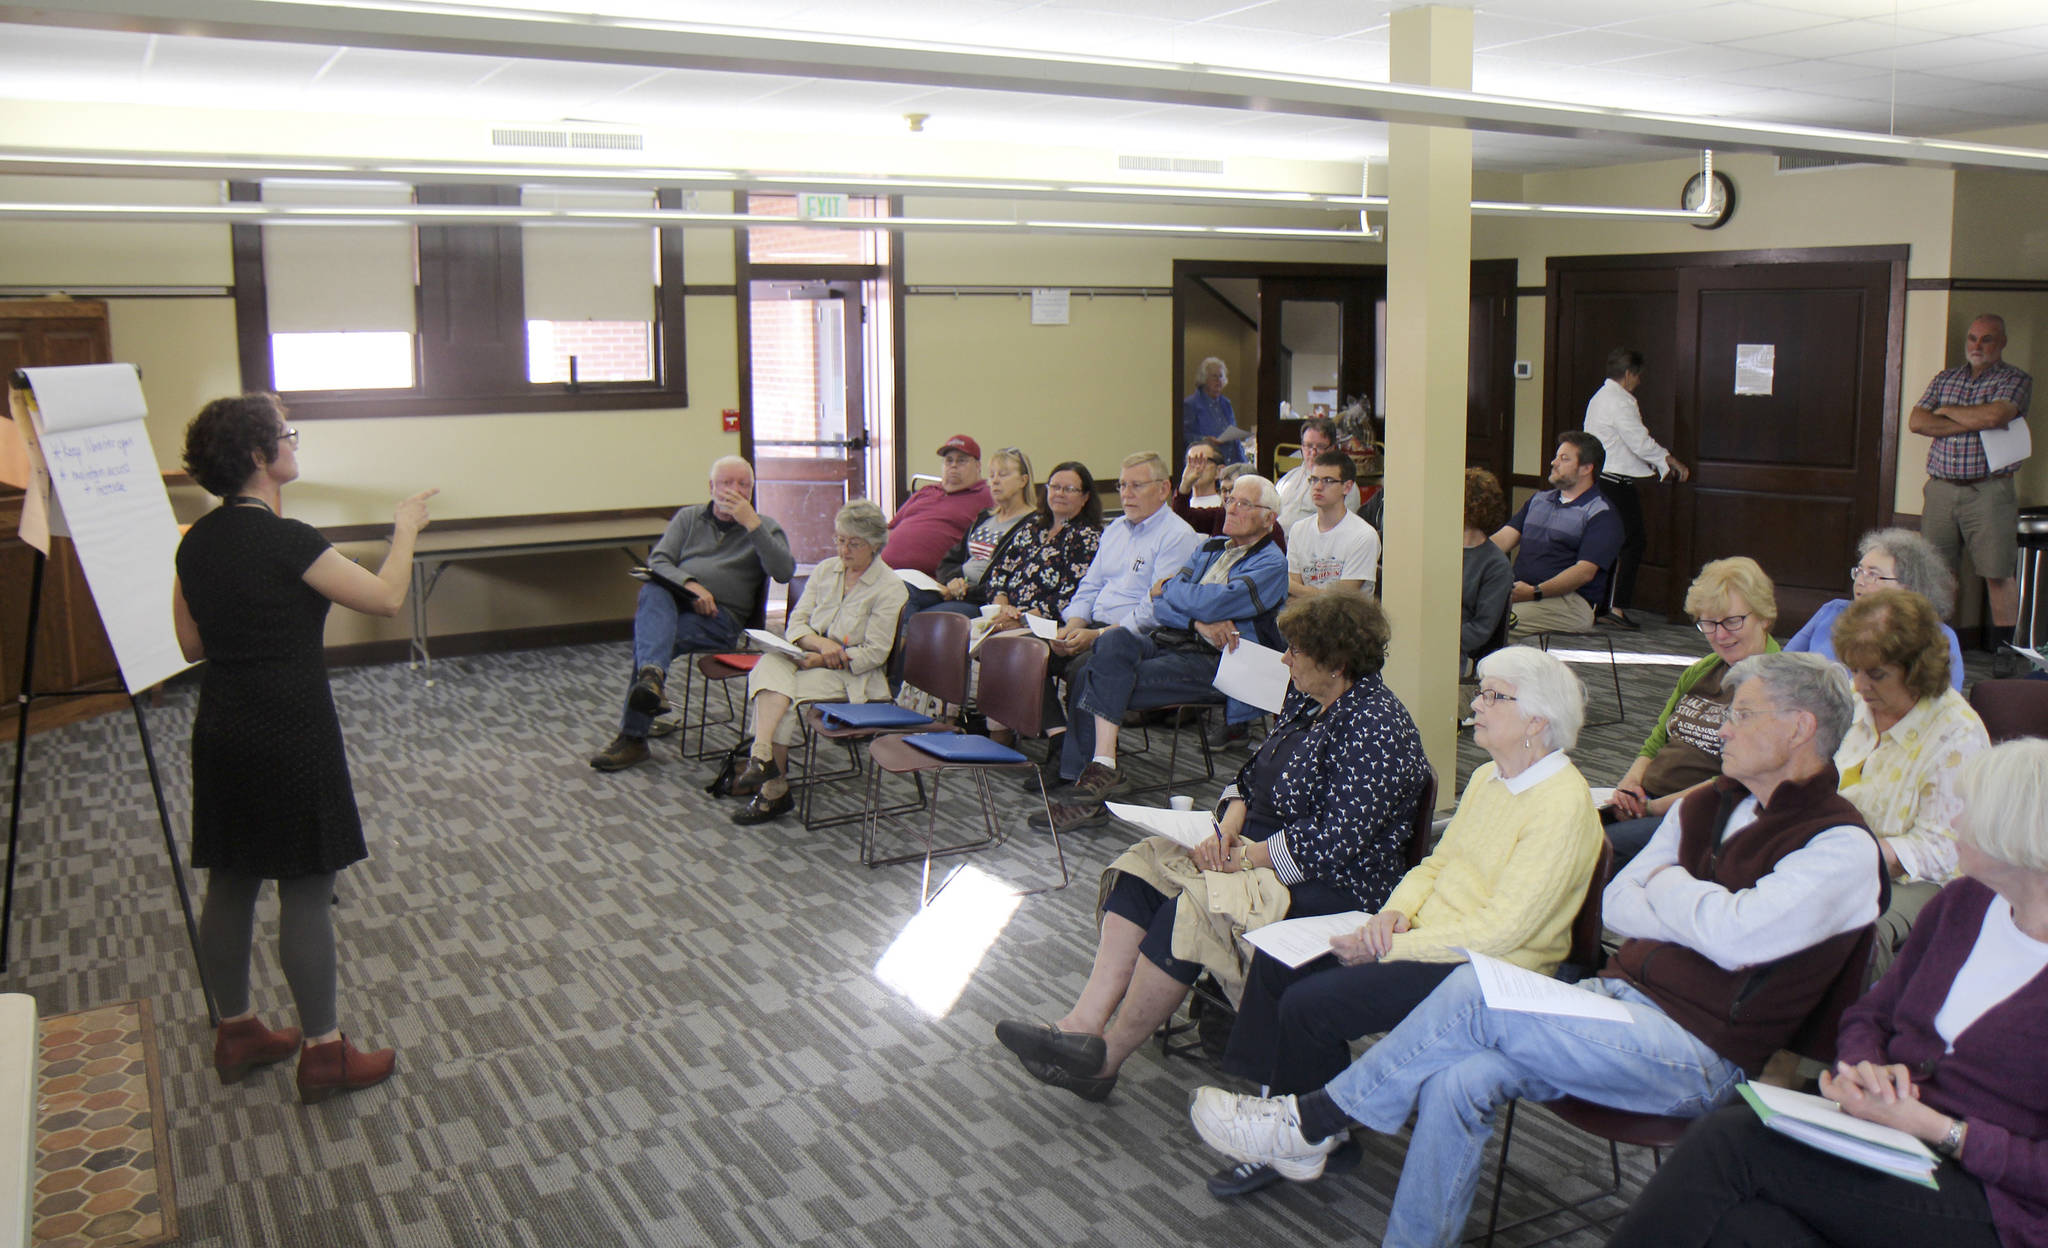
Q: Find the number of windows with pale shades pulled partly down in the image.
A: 2